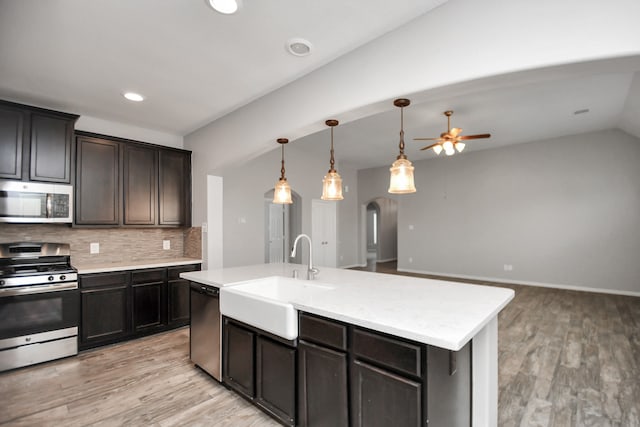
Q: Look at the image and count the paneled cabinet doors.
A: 12